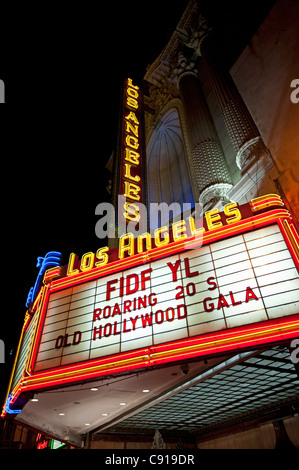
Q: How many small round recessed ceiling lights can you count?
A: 7